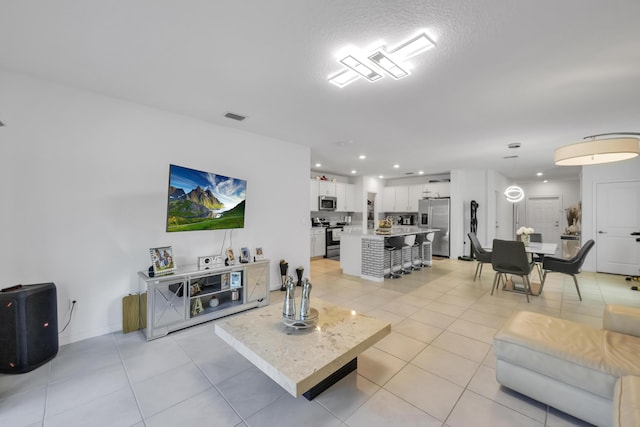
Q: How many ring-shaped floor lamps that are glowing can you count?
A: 0